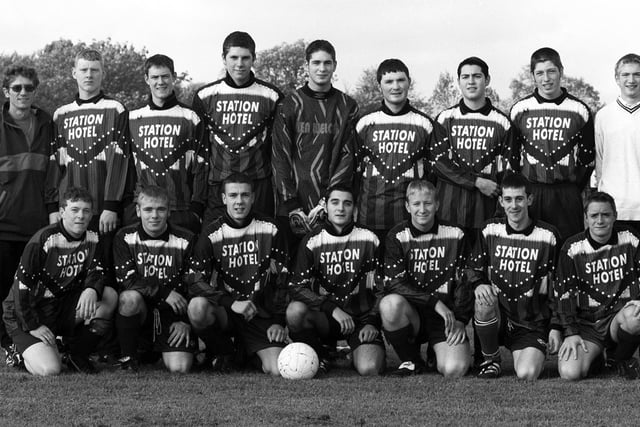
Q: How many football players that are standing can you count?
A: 7